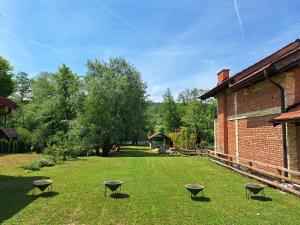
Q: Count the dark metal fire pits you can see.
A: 4